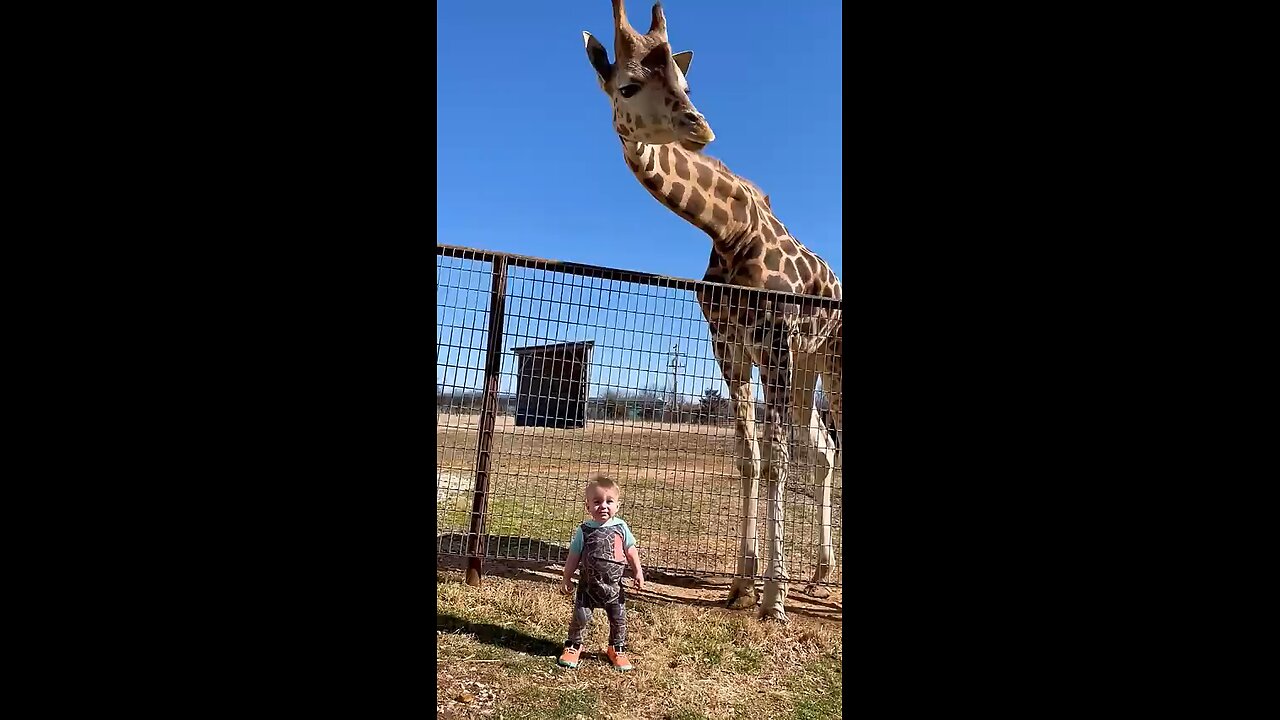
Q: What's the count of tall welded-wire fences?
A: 1